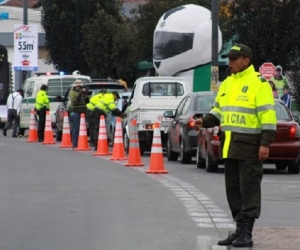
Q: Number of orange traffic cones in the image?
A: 8